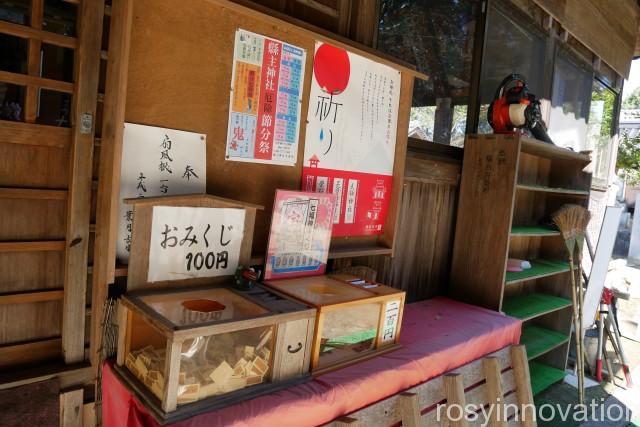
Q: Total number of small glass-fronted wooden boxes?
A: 2